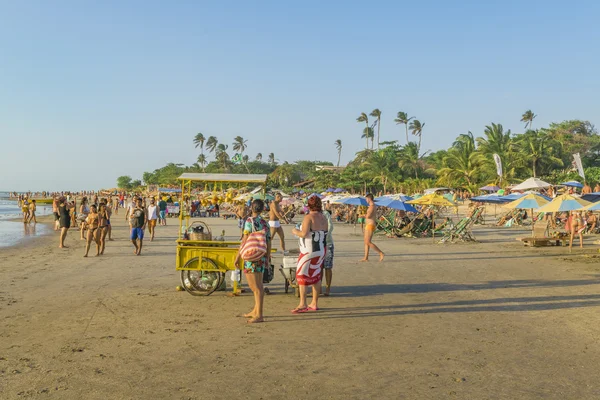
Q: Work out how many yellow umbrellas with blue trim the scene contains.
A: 3